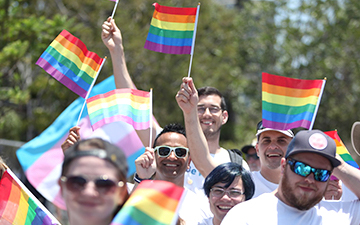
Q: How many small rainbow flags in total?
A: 7